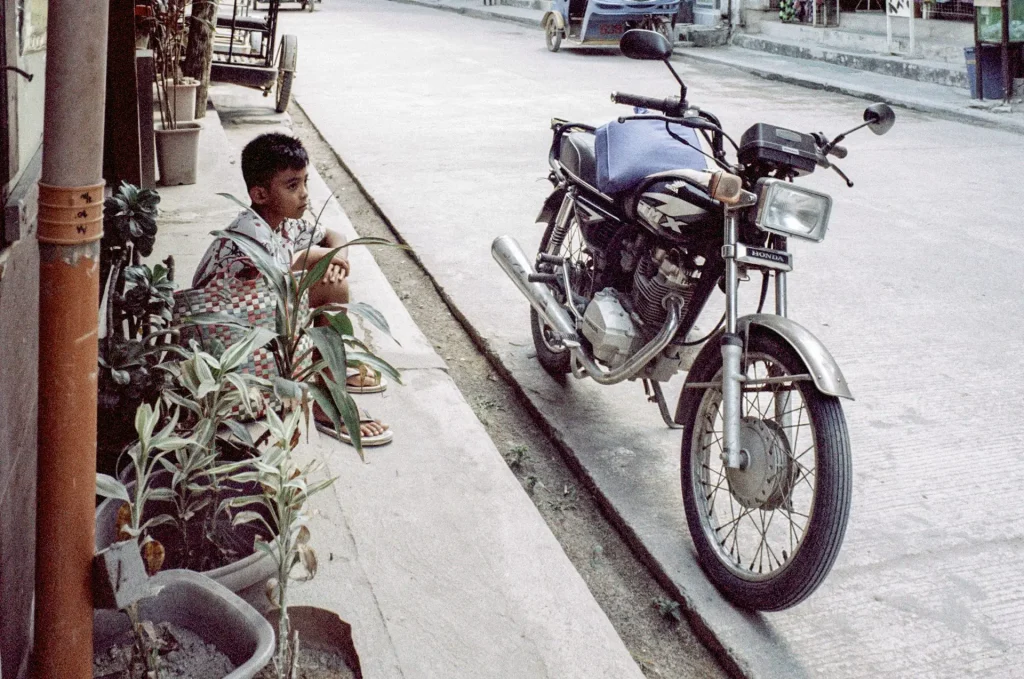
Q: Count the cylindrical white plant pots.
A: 2